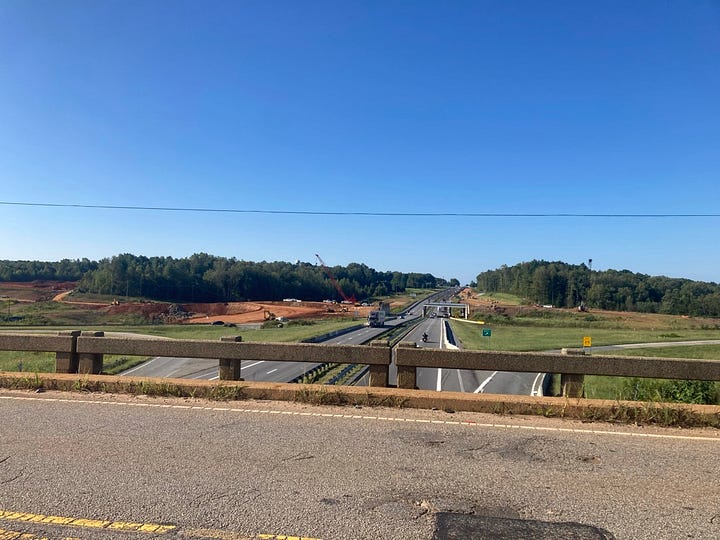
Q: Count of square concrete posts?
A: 6